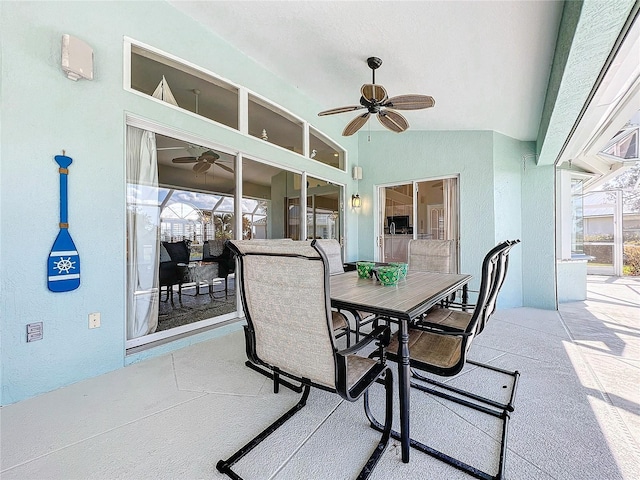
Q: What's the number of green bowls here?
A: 3